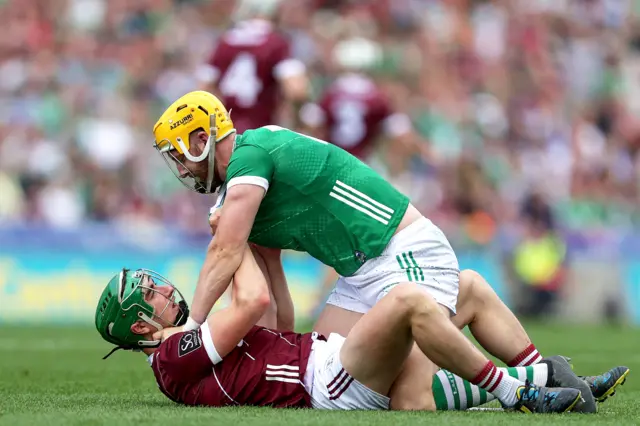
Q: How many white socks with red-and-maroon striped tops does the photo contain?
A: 2